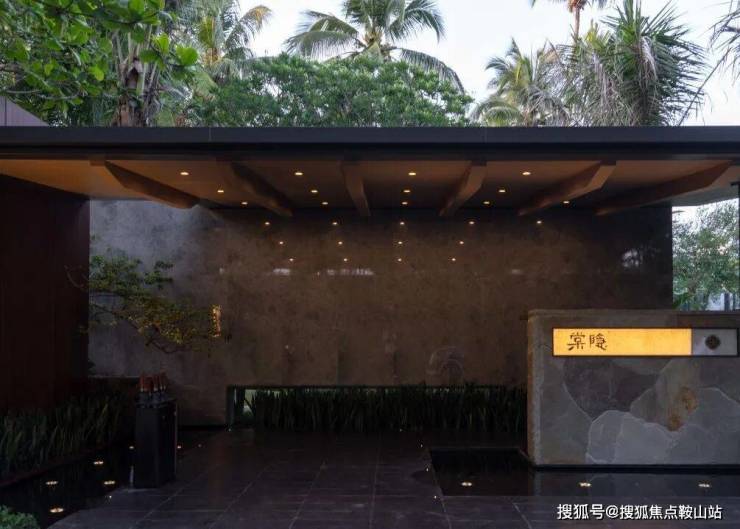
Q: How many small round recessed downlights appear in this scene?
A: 13